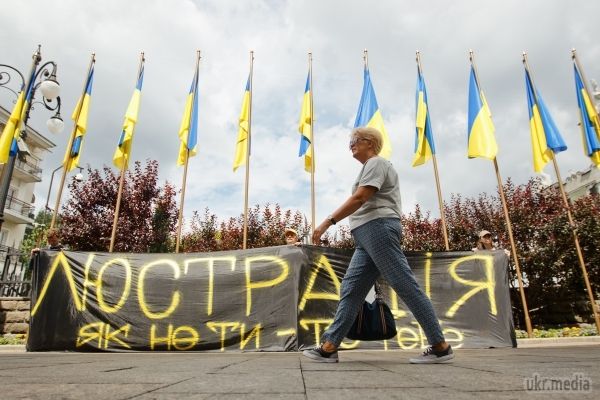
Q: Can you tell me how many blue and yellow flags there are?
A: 11